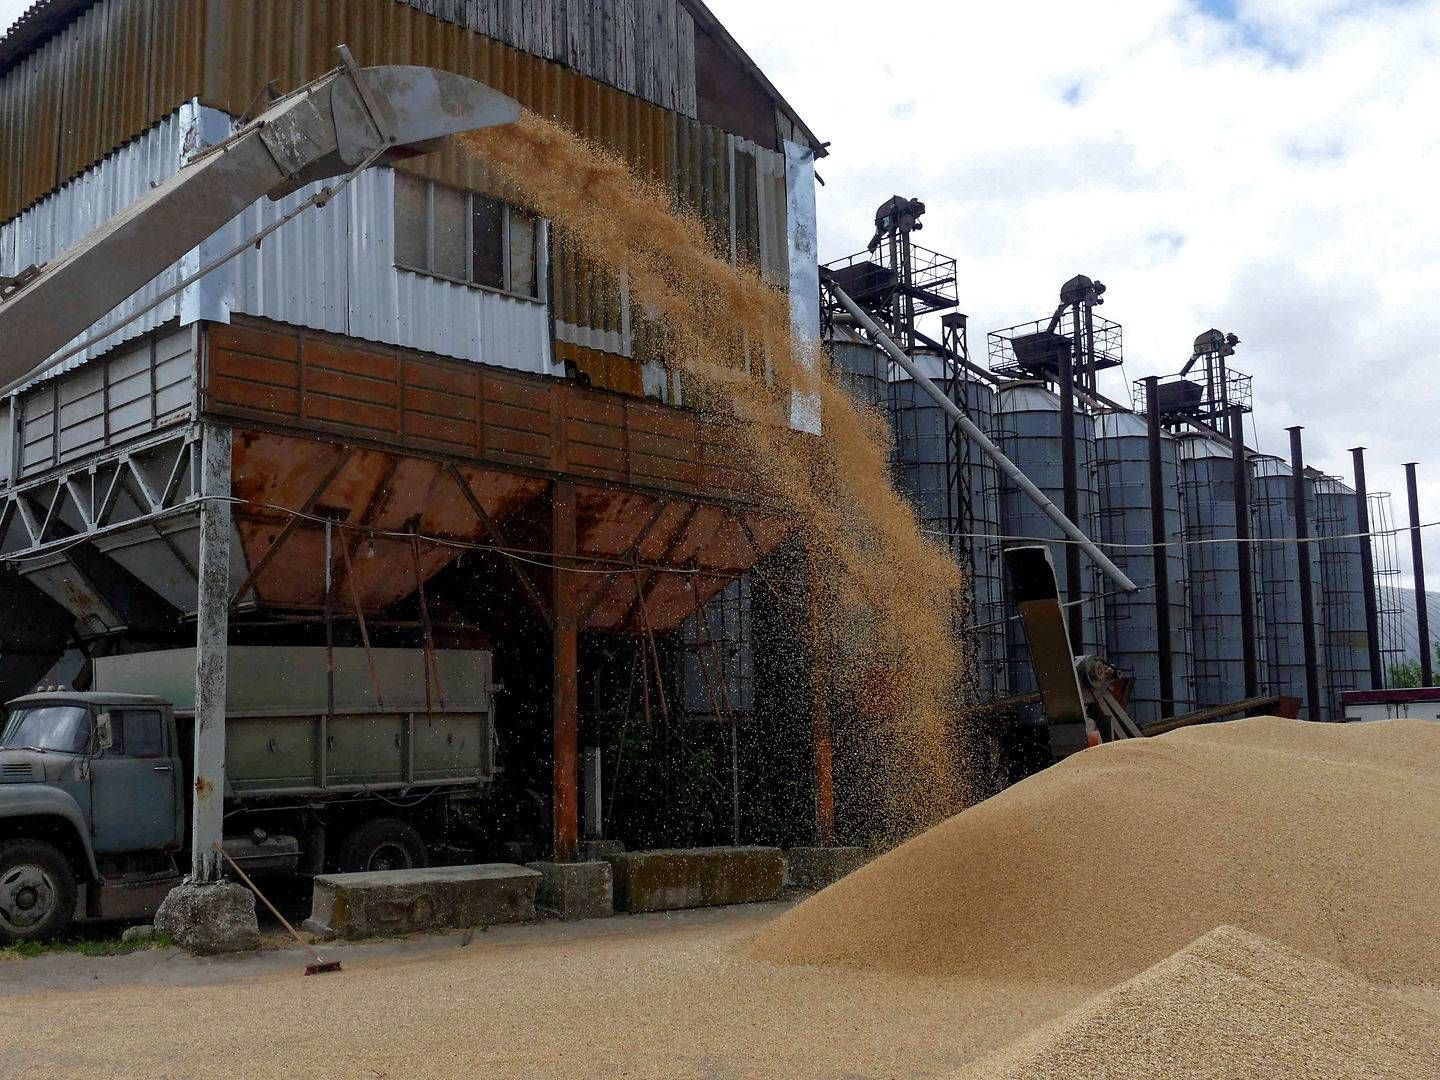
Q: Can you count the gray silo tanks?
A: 7